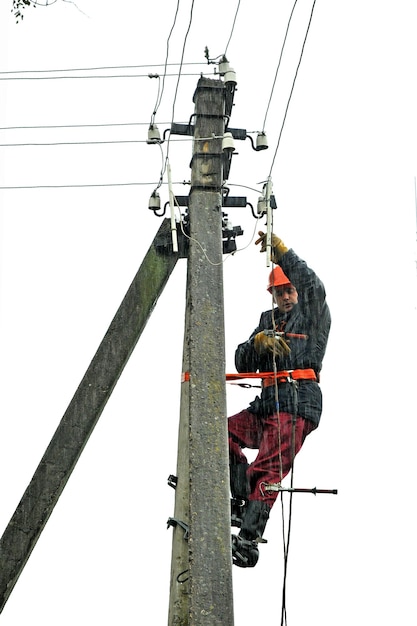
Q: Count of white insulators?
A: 7